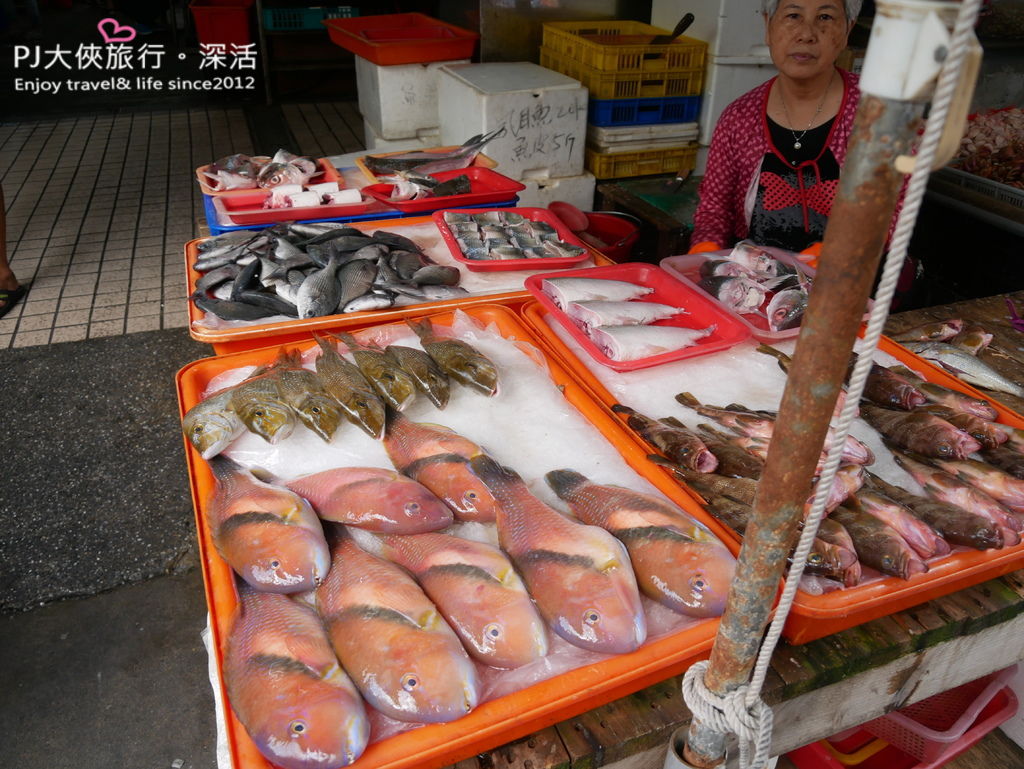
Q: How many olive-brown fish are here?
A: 7